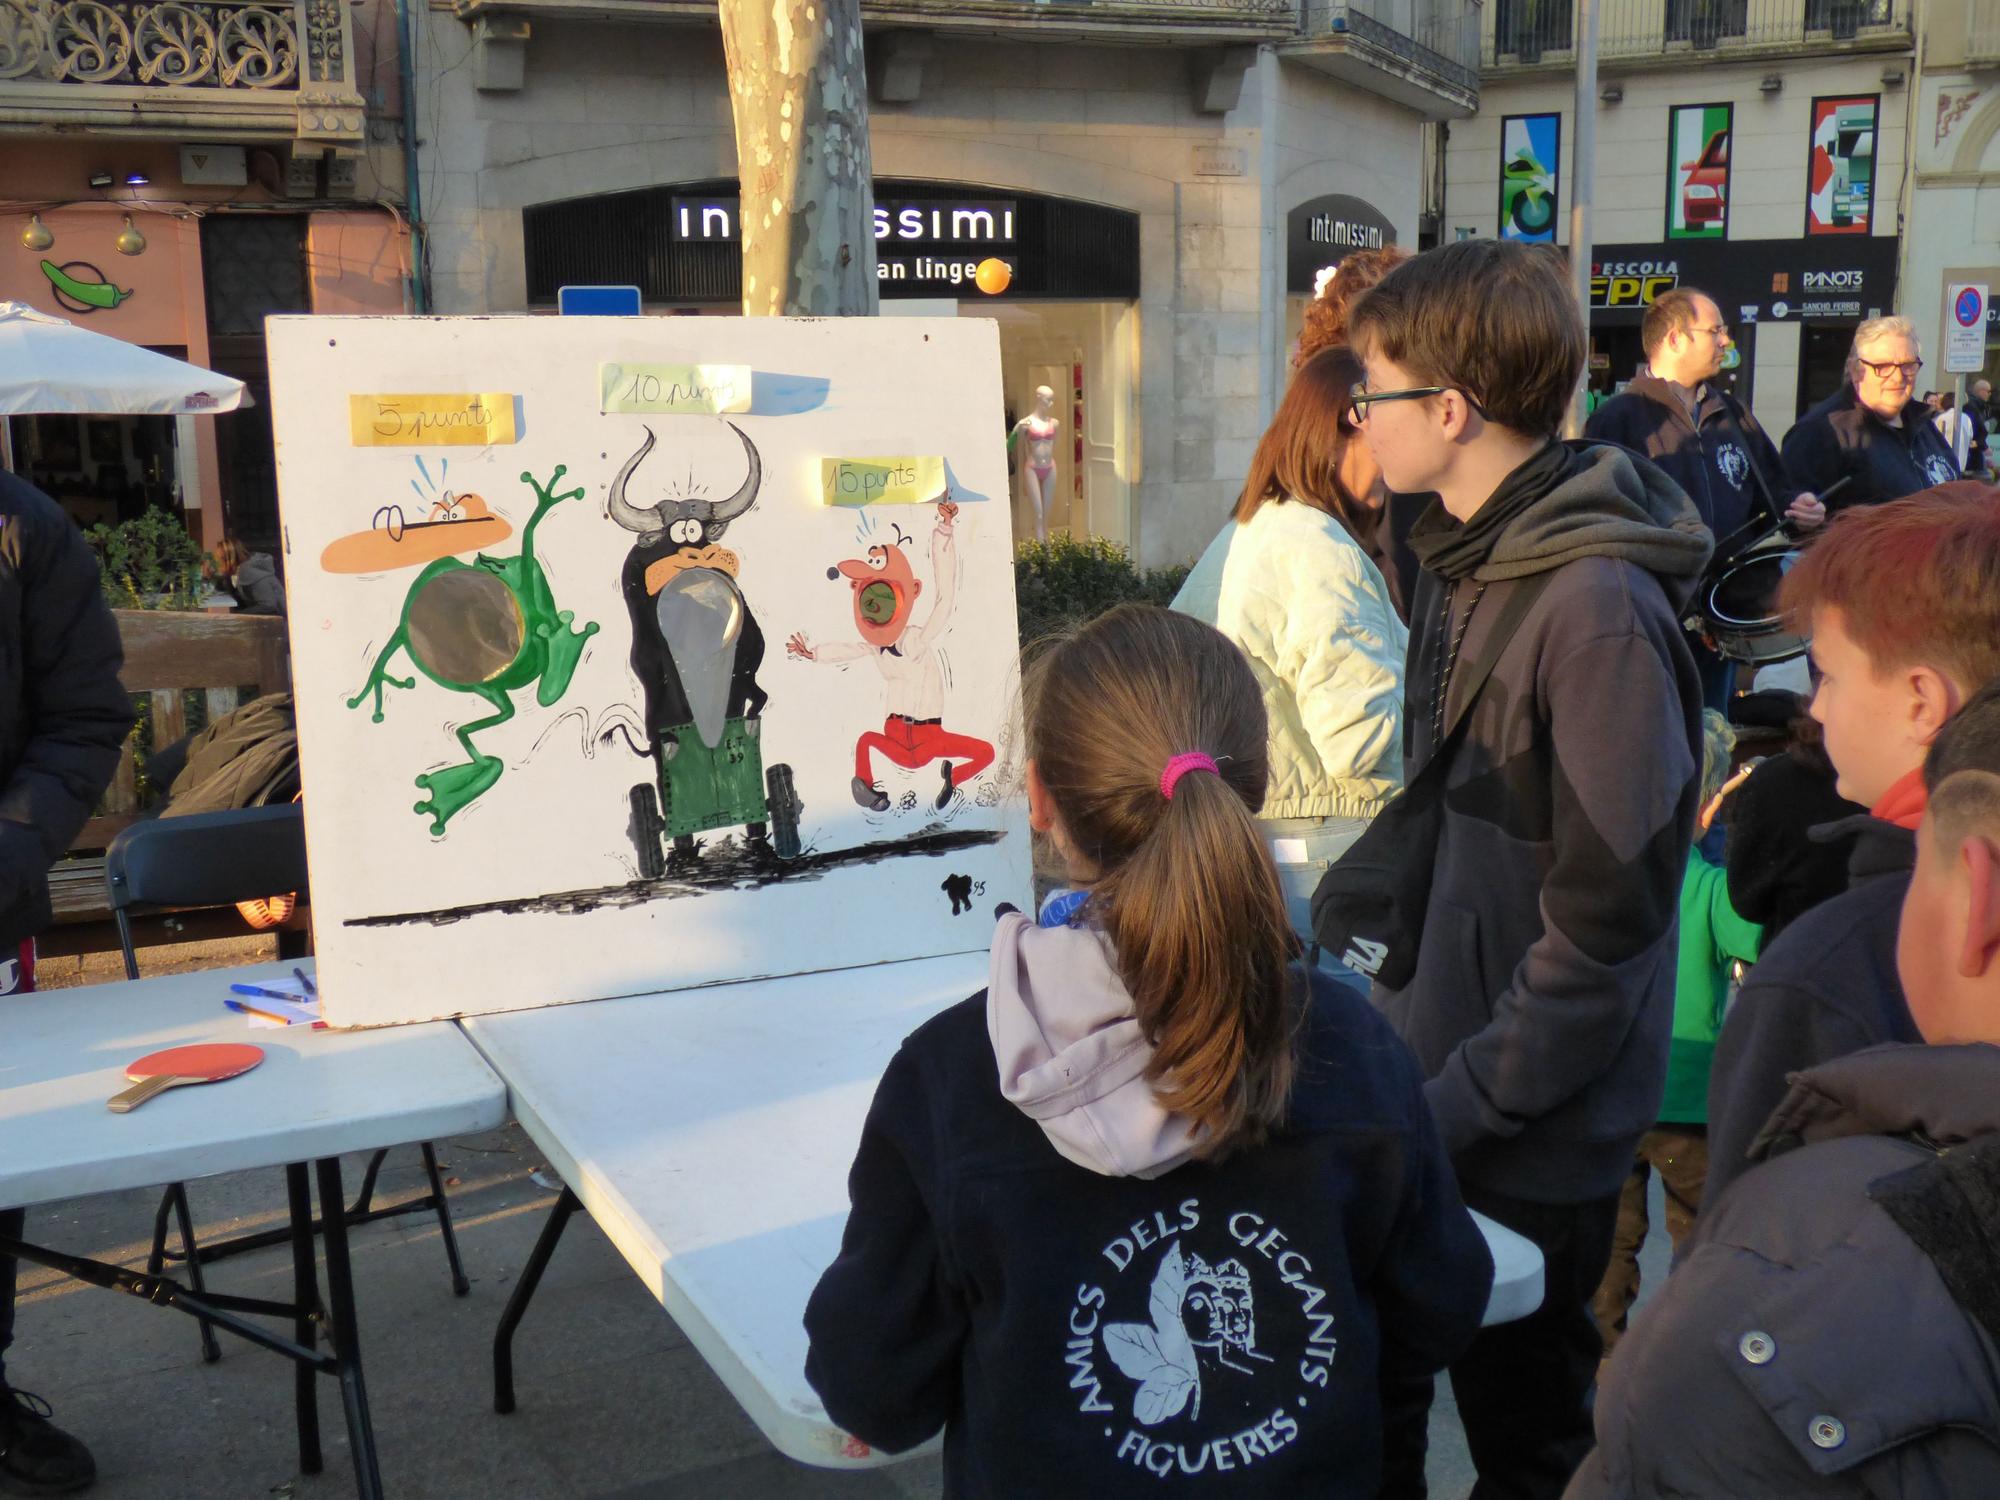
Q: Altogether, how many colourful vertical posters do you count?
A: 3